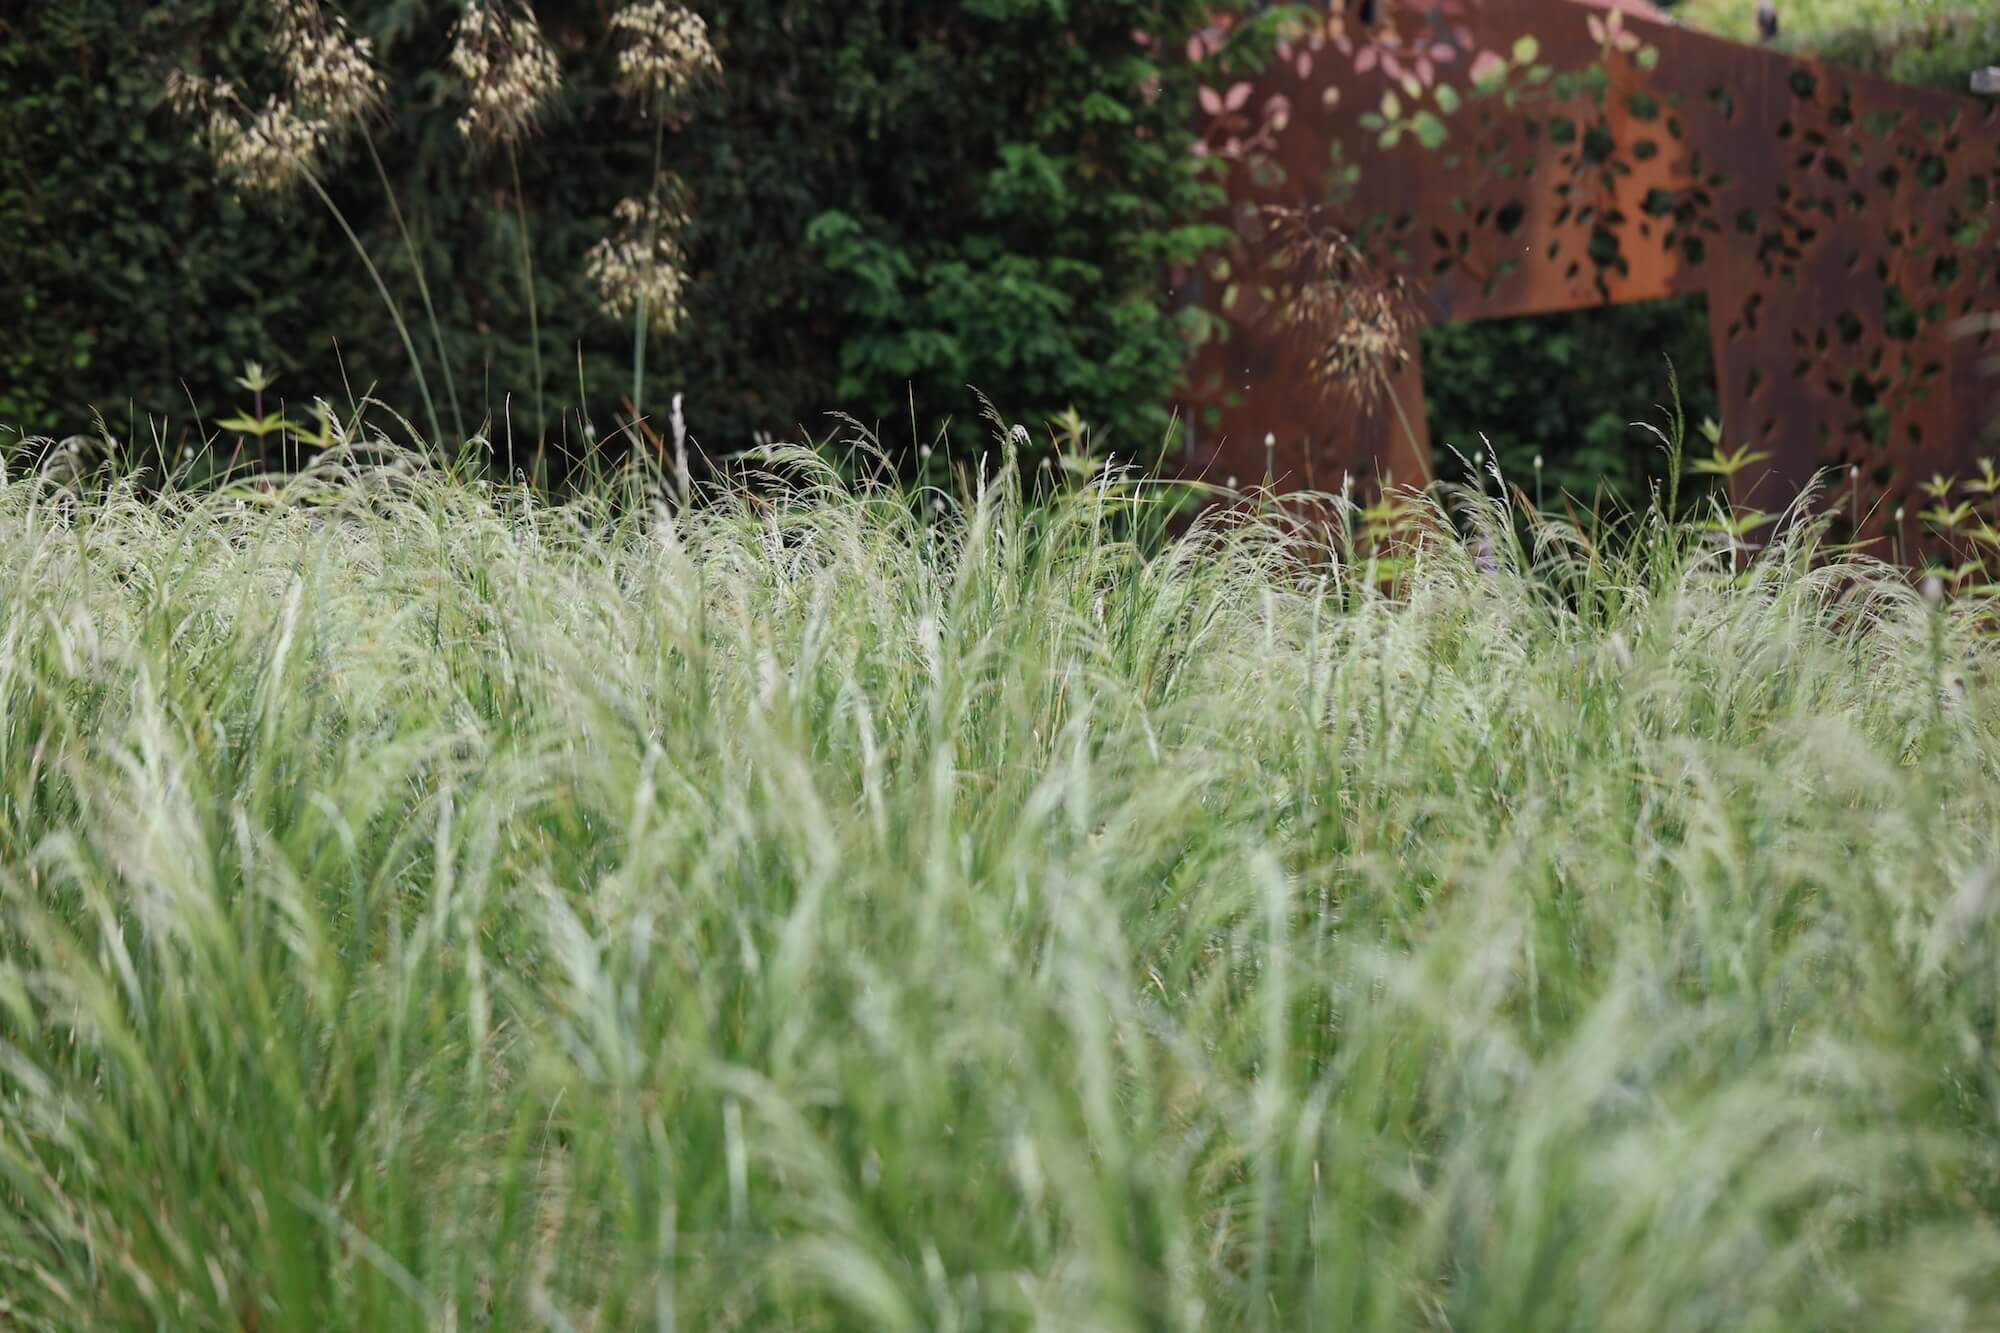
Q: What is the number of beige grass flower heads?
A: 6